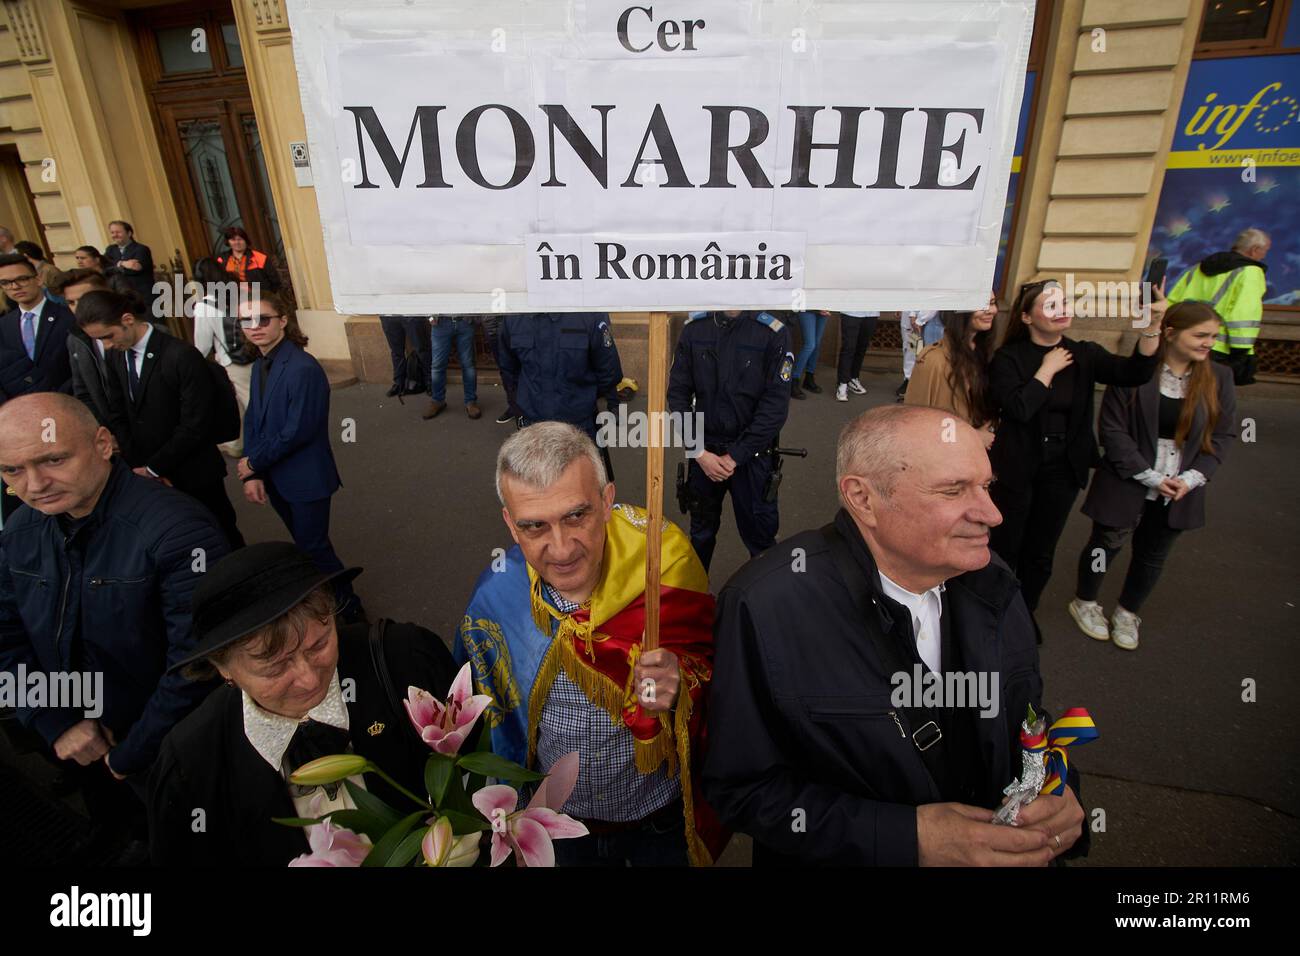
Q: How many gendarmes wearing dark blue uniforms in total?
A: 2